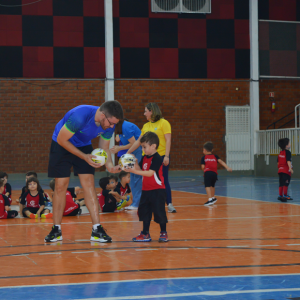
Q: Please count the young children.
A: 11